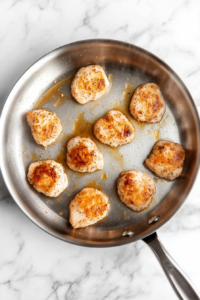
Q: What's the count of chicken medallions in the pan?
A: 9